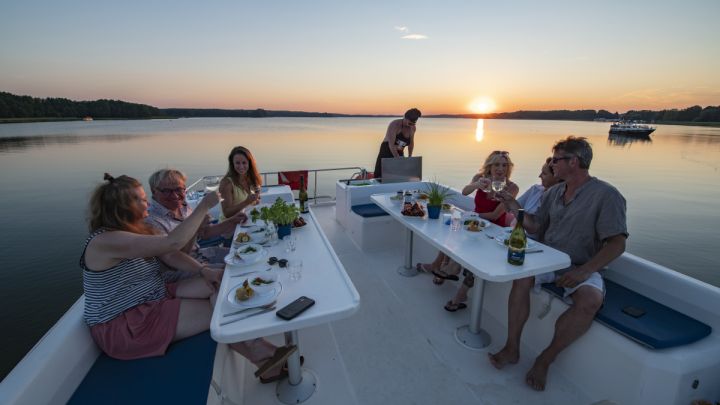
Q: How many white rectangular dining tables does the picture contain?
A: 2